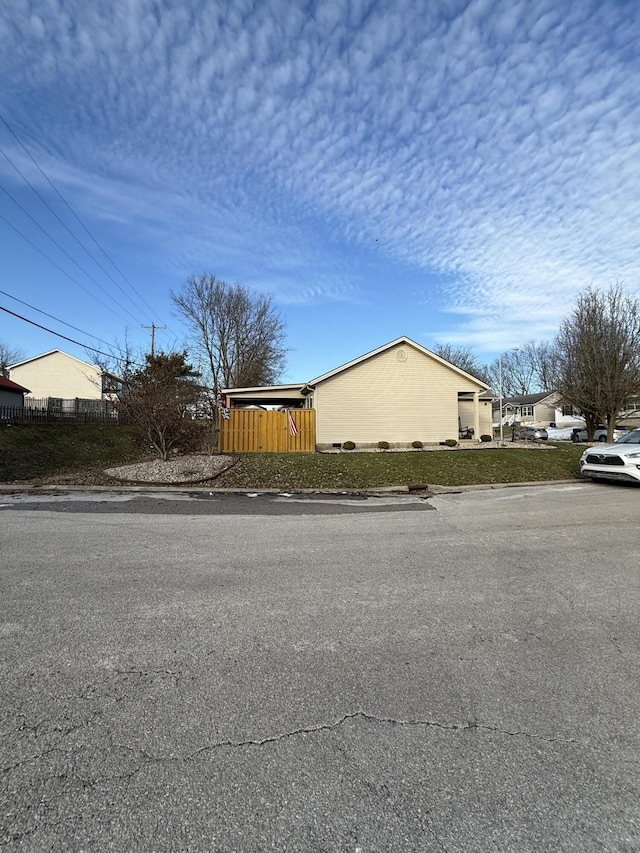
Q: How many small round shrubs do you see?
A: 5